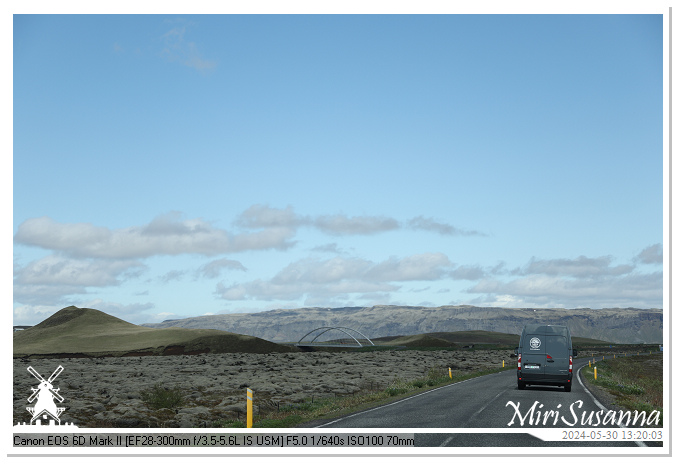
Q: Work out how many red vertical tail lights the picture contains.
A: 2